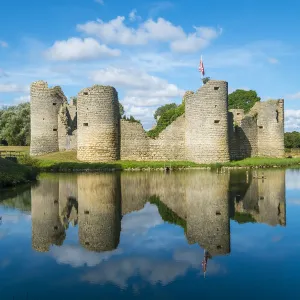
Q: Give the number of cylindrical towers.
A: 4